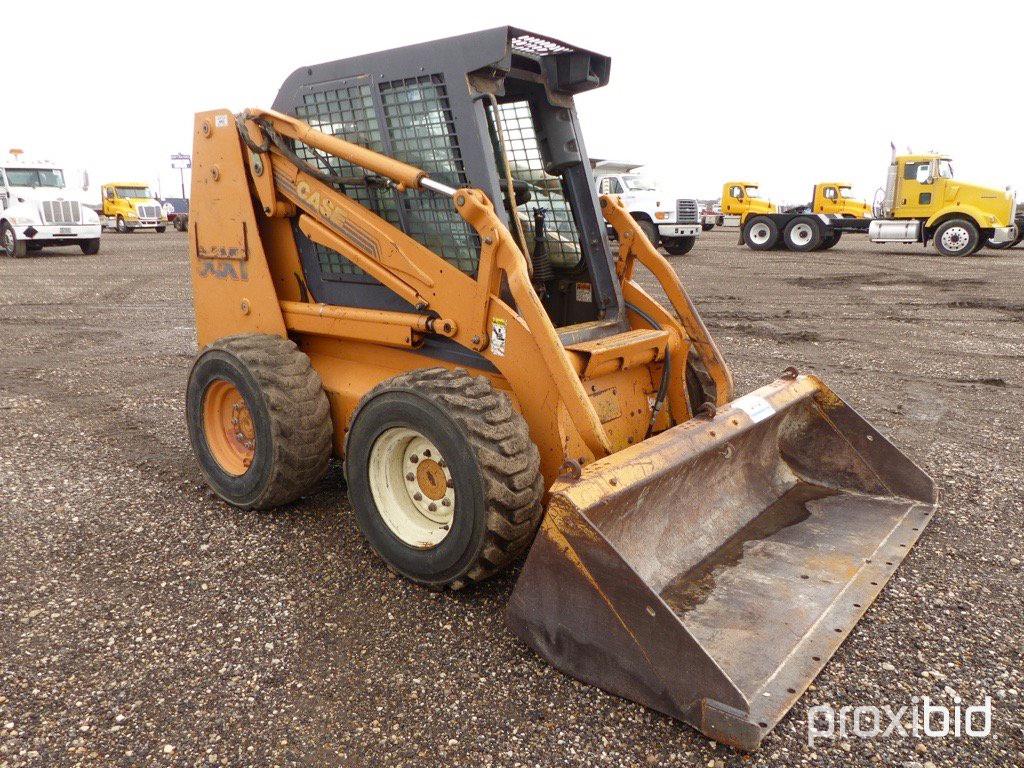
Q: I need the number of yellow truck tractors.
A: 4